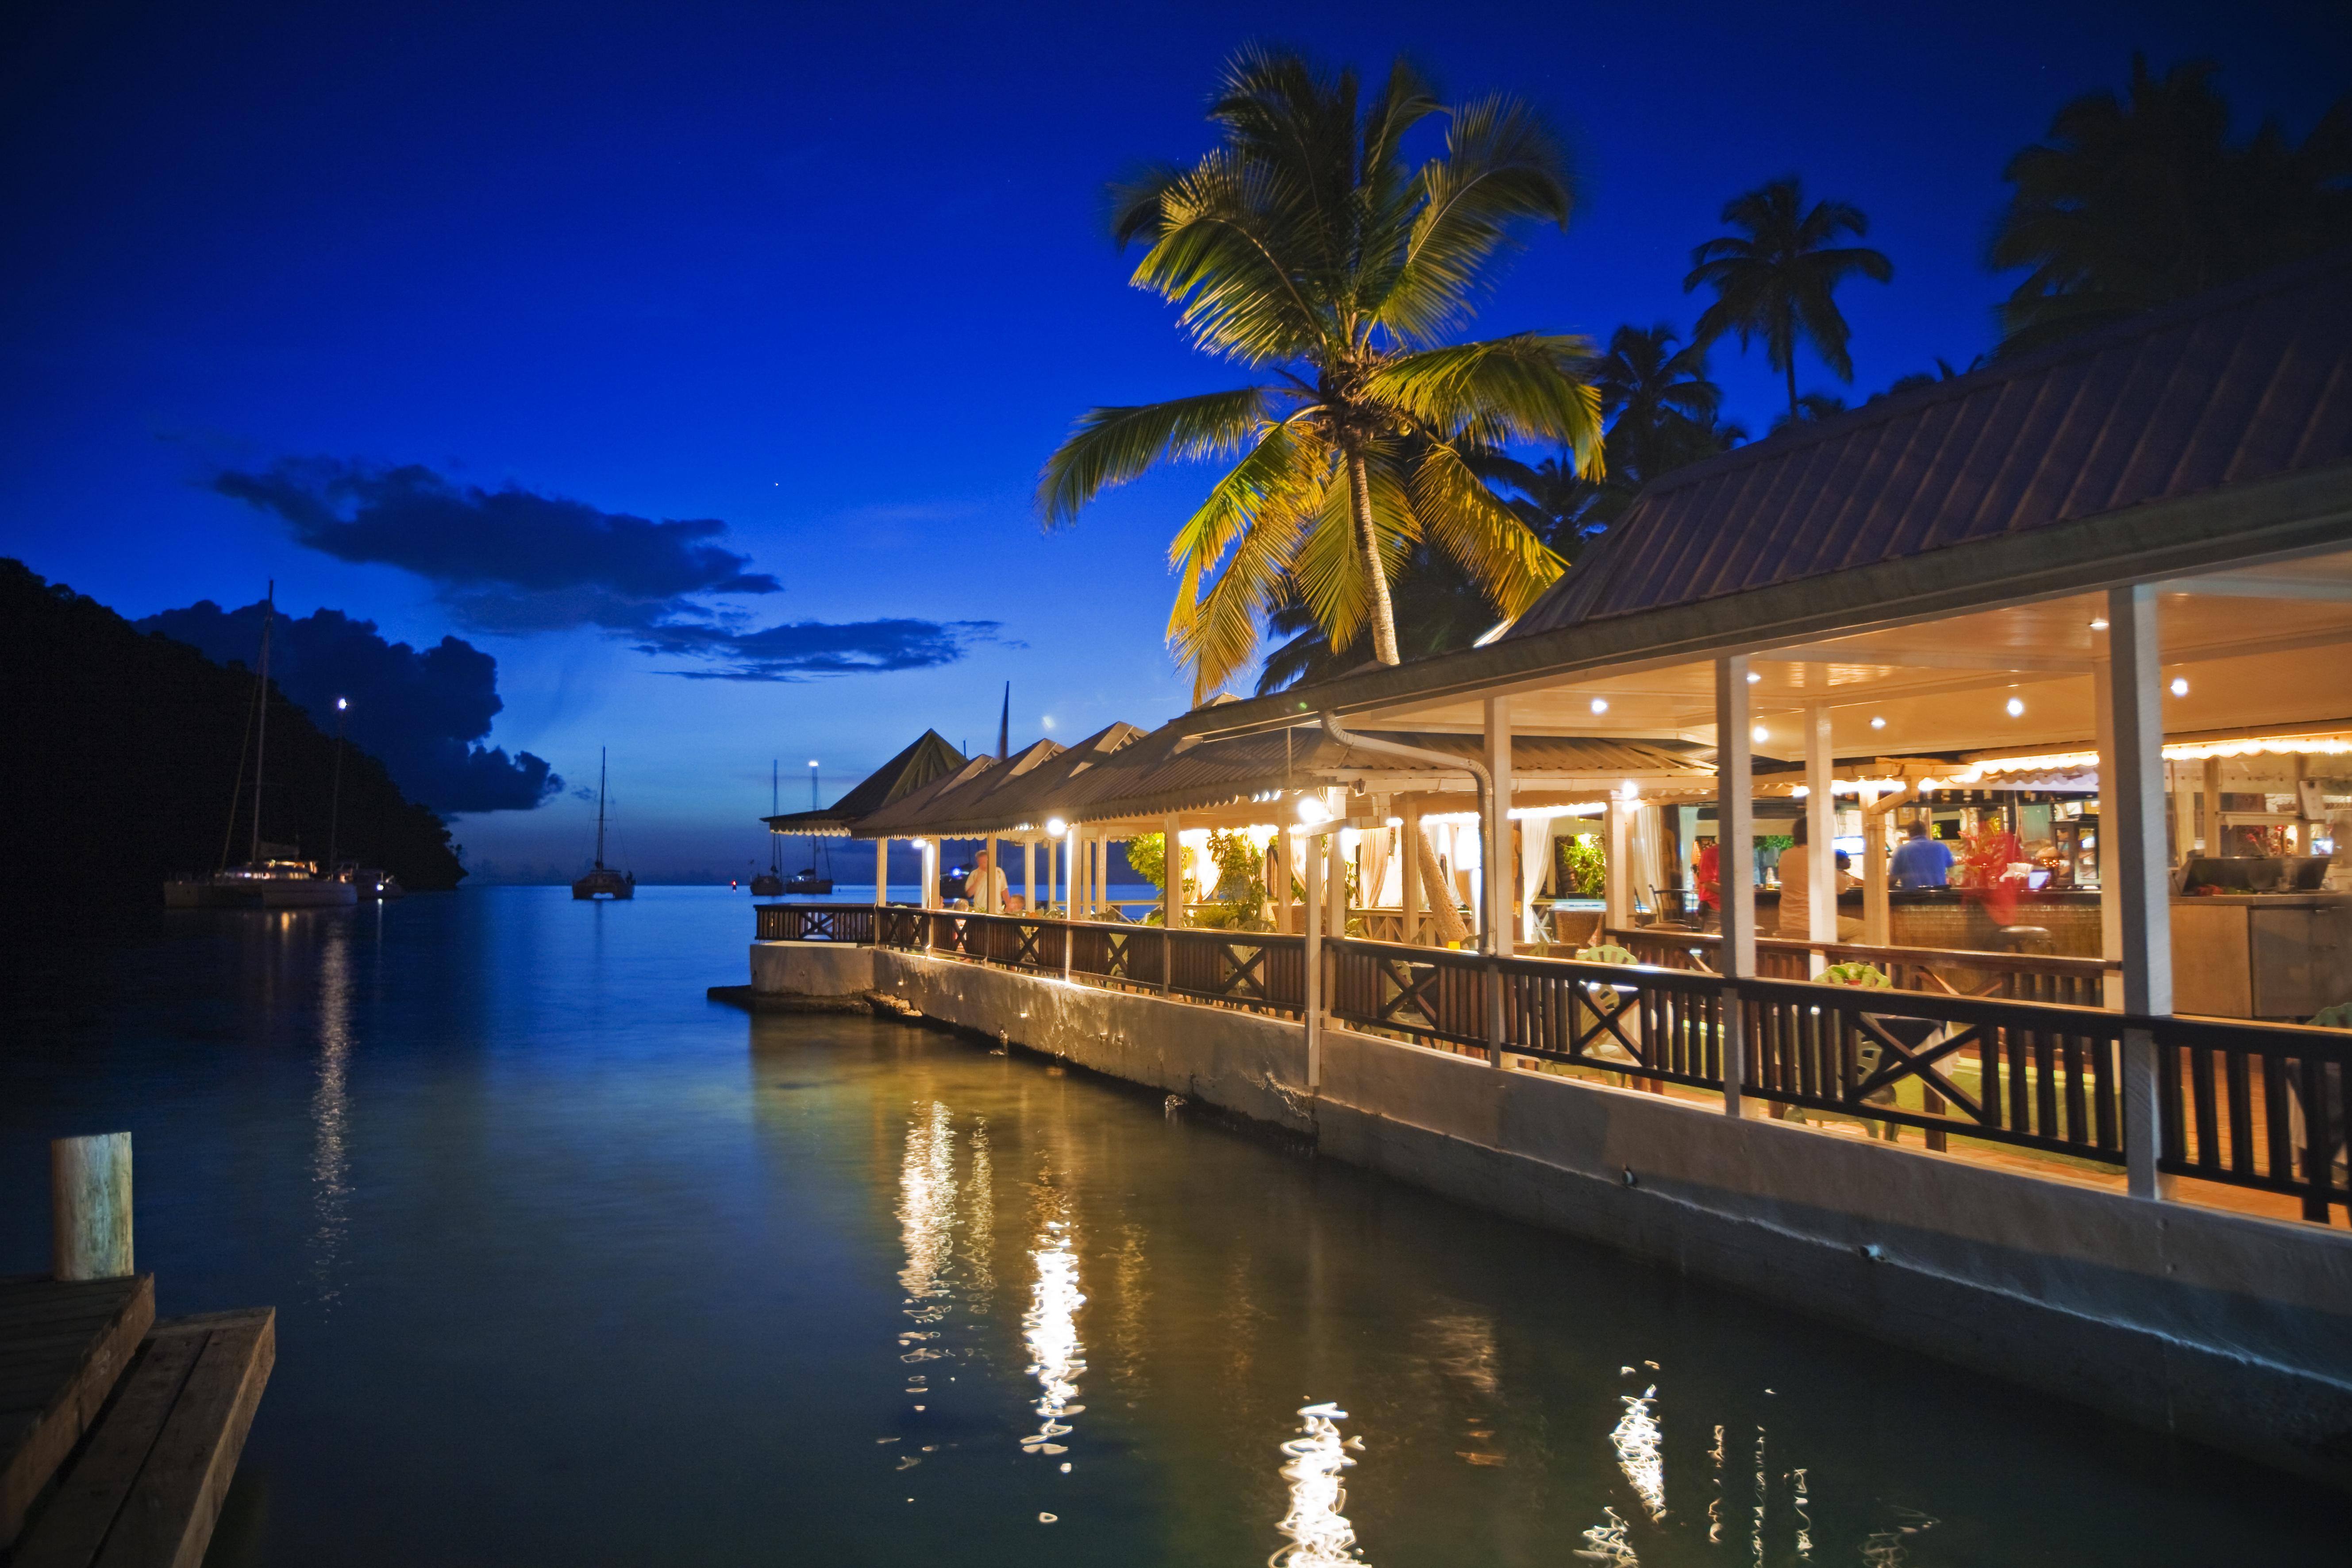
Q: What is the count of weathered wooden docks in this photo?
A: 1